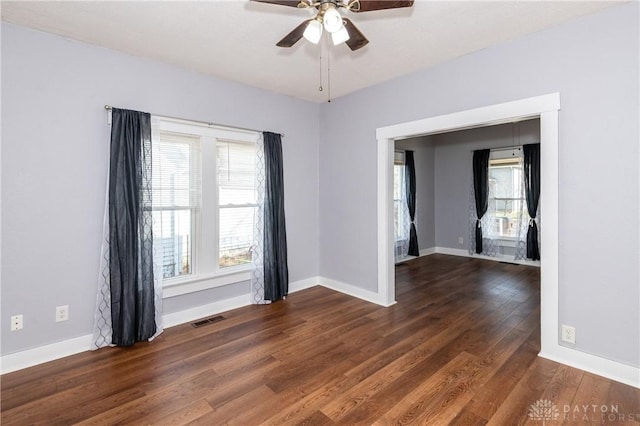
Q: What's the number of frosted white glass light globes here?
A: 3